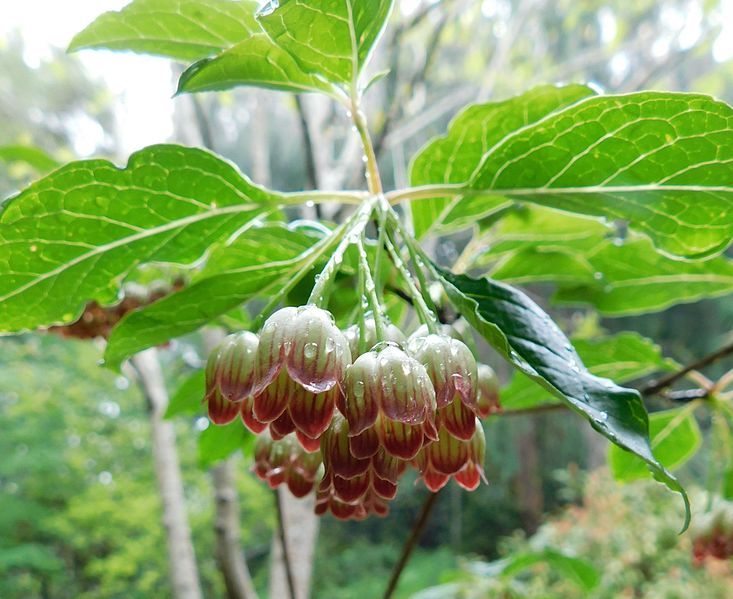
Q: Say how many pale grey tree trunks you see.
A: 3